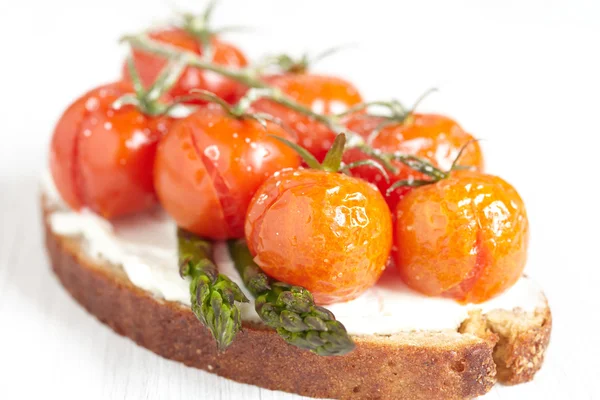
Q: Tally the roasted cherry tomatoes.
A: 7